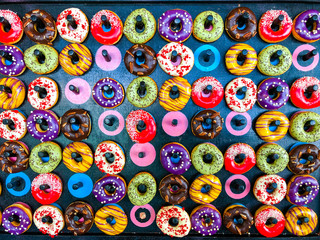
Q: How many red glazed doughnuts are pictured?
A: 9